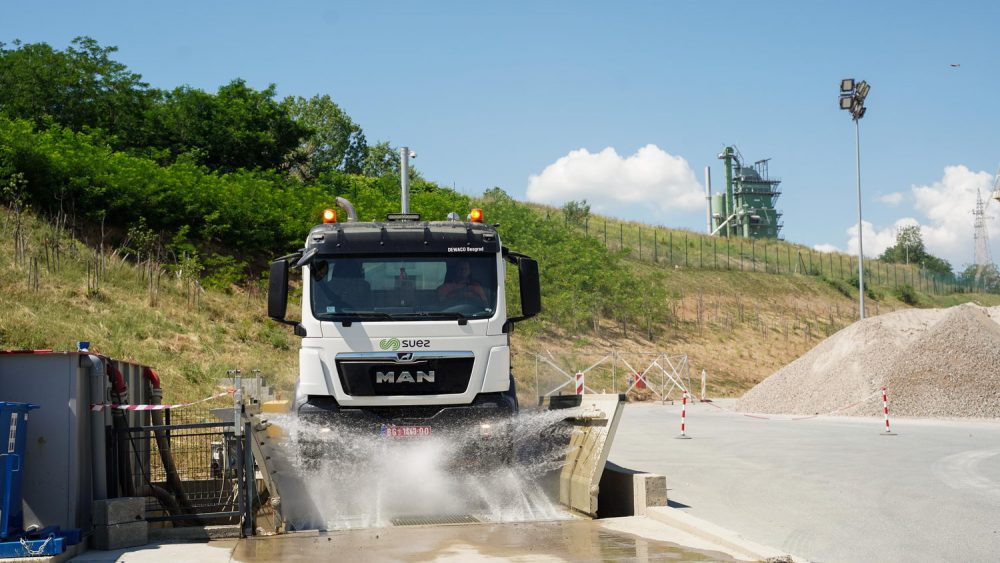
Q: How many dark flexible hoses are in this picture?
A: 2